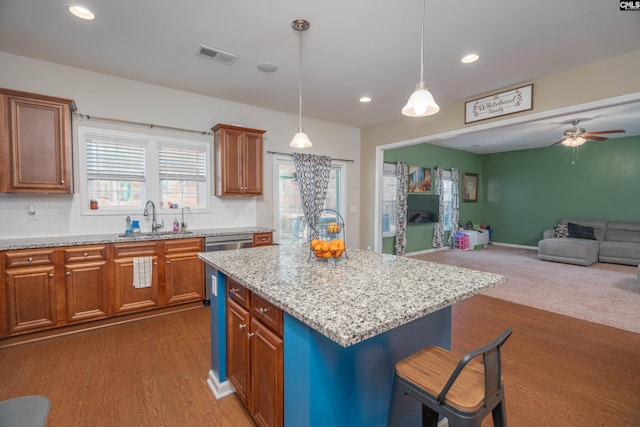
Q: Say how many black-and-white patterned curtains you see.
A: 4